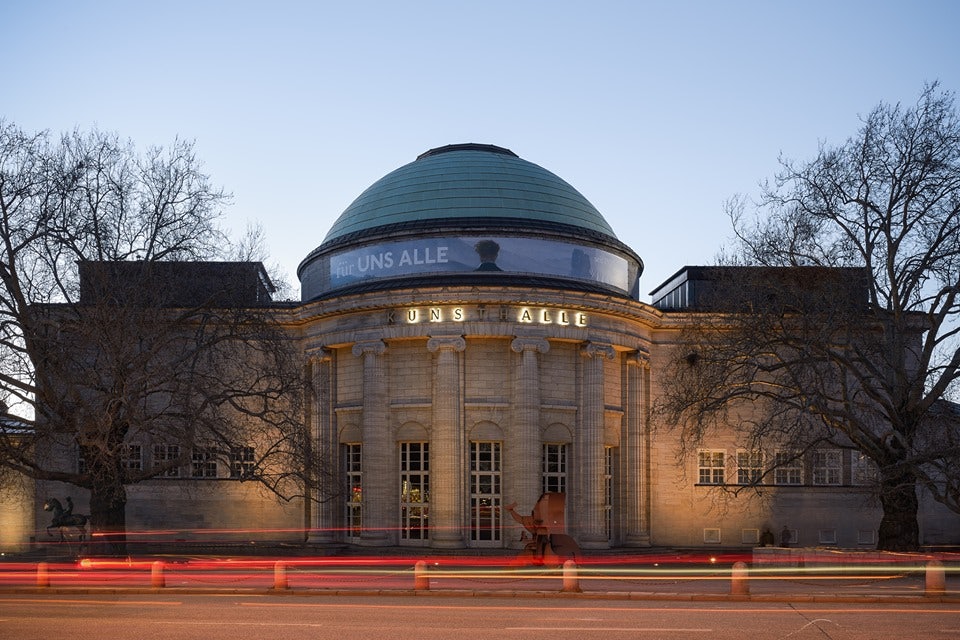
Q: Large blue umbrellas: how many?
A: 0